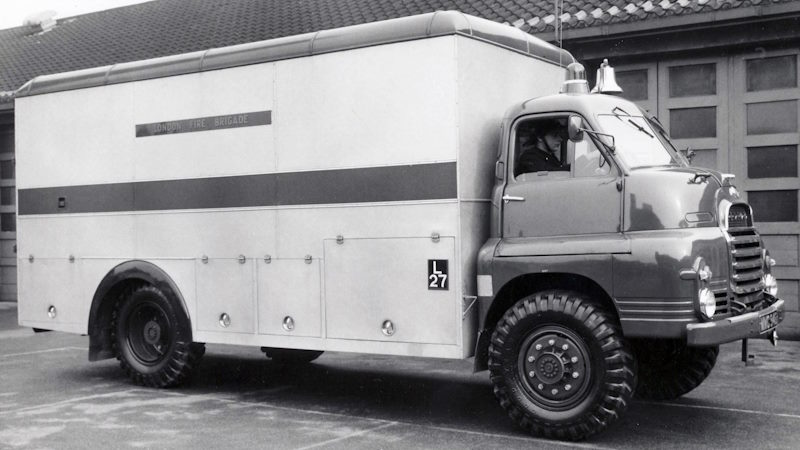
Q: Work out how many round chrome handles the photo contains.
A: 4